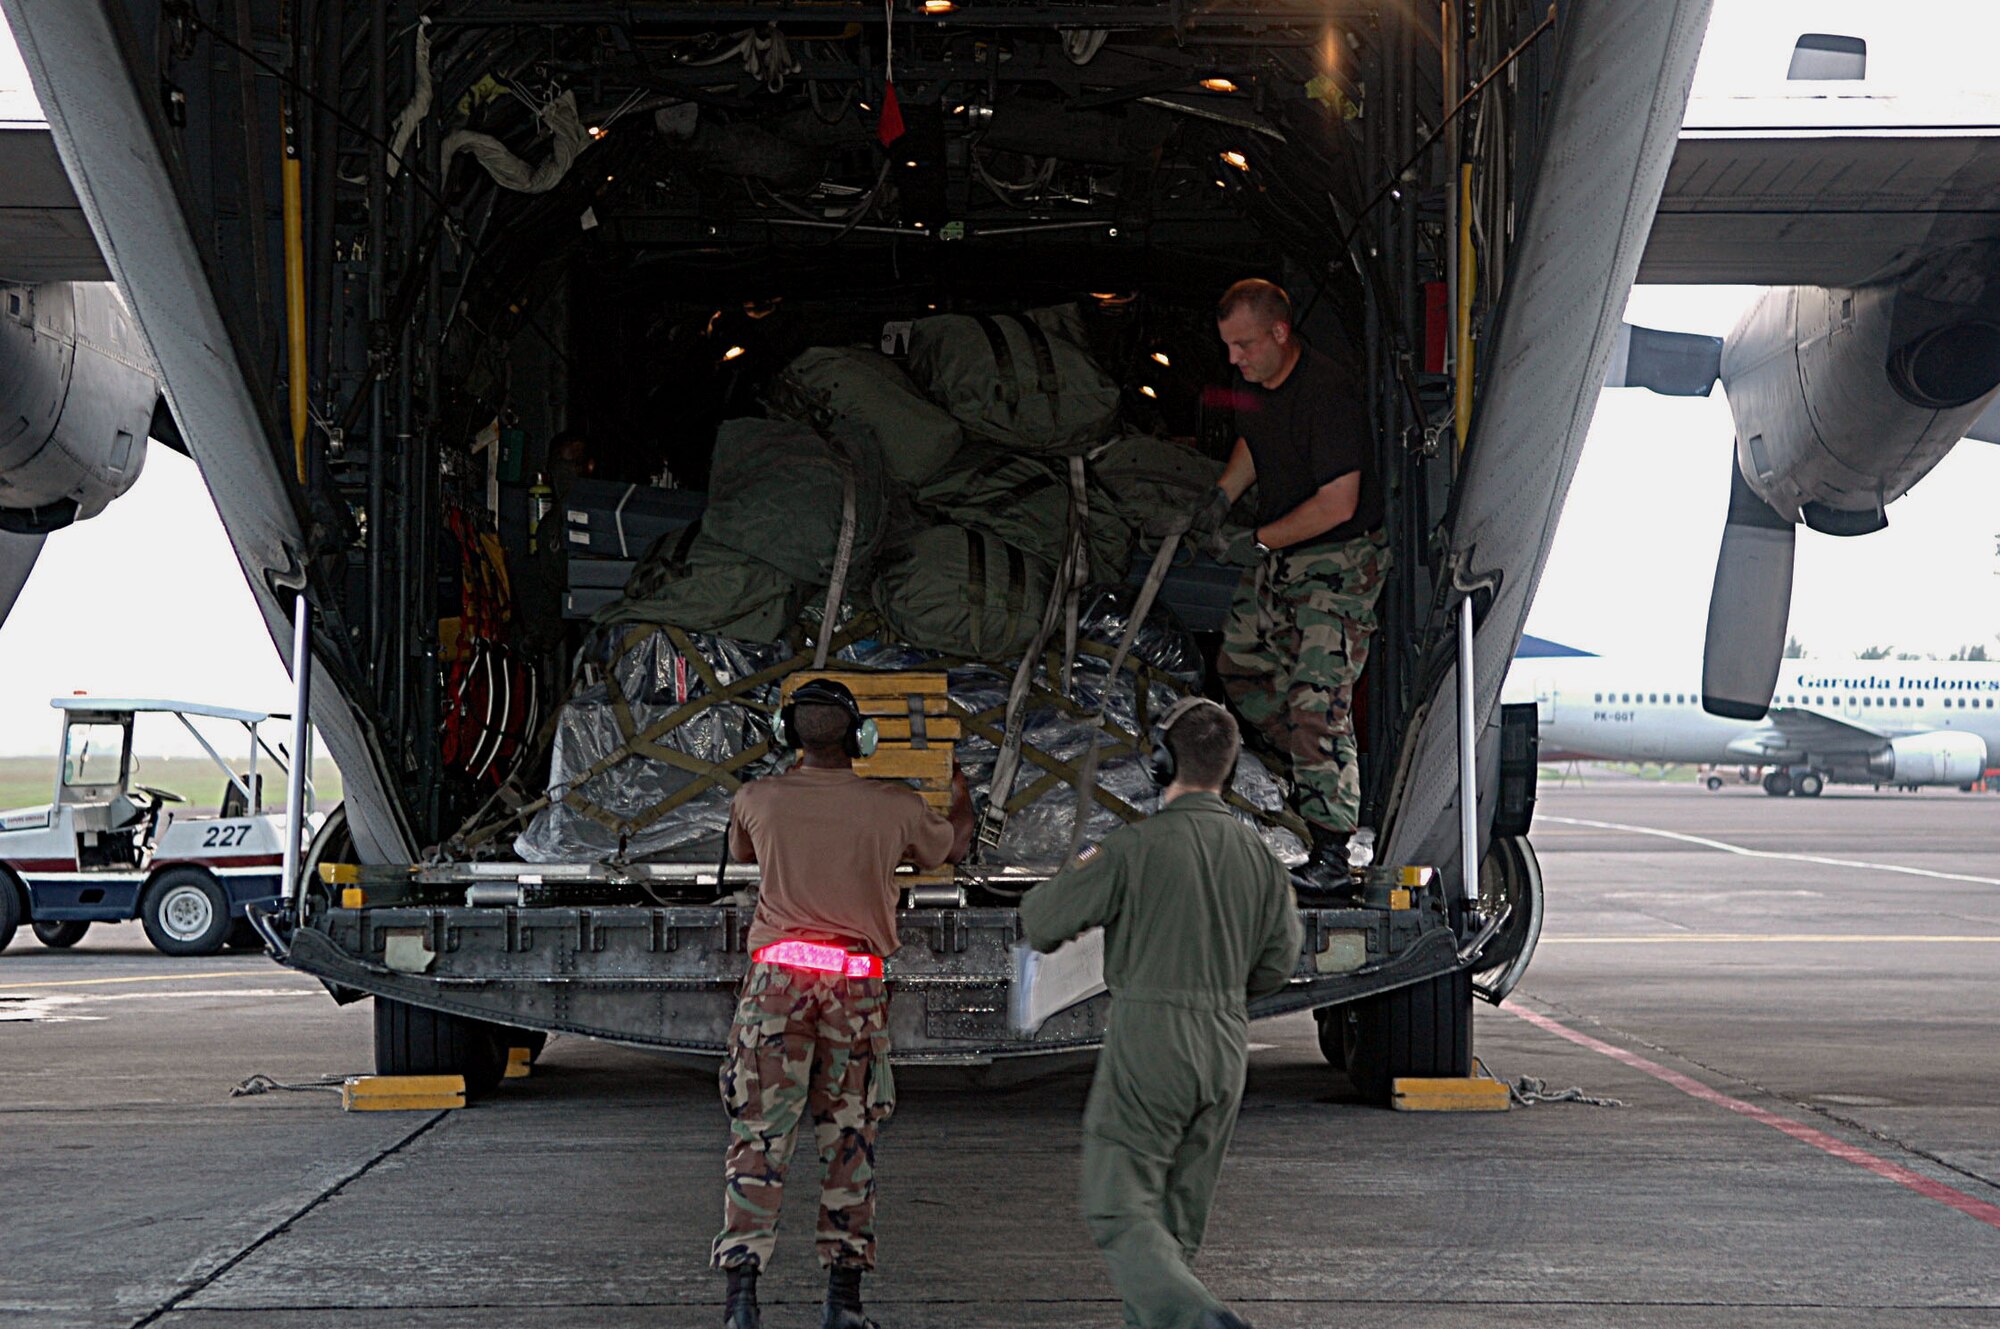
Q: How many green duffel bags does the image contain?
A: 7